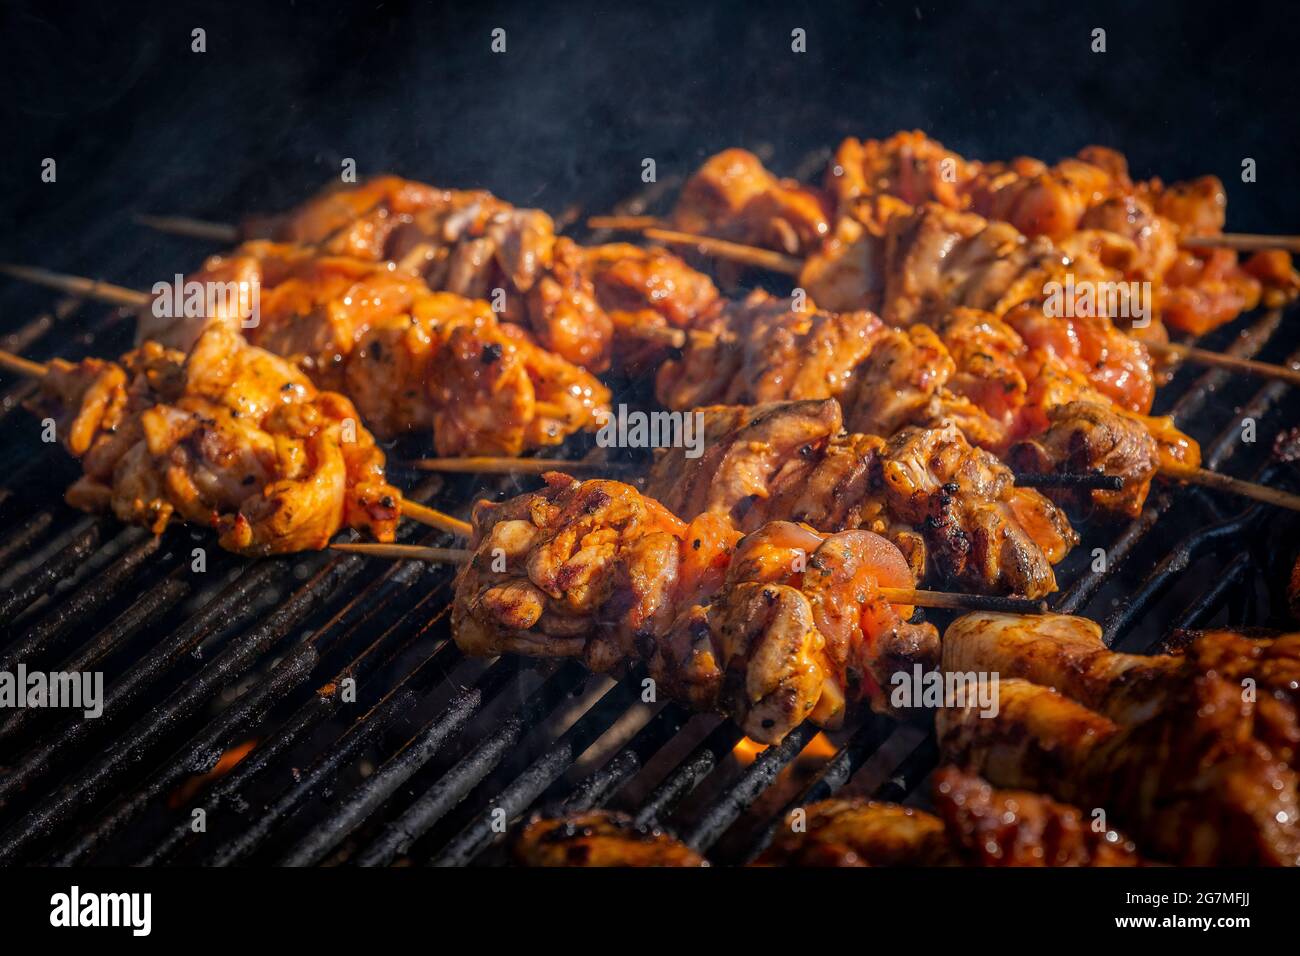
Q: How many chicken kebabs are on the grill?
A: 8